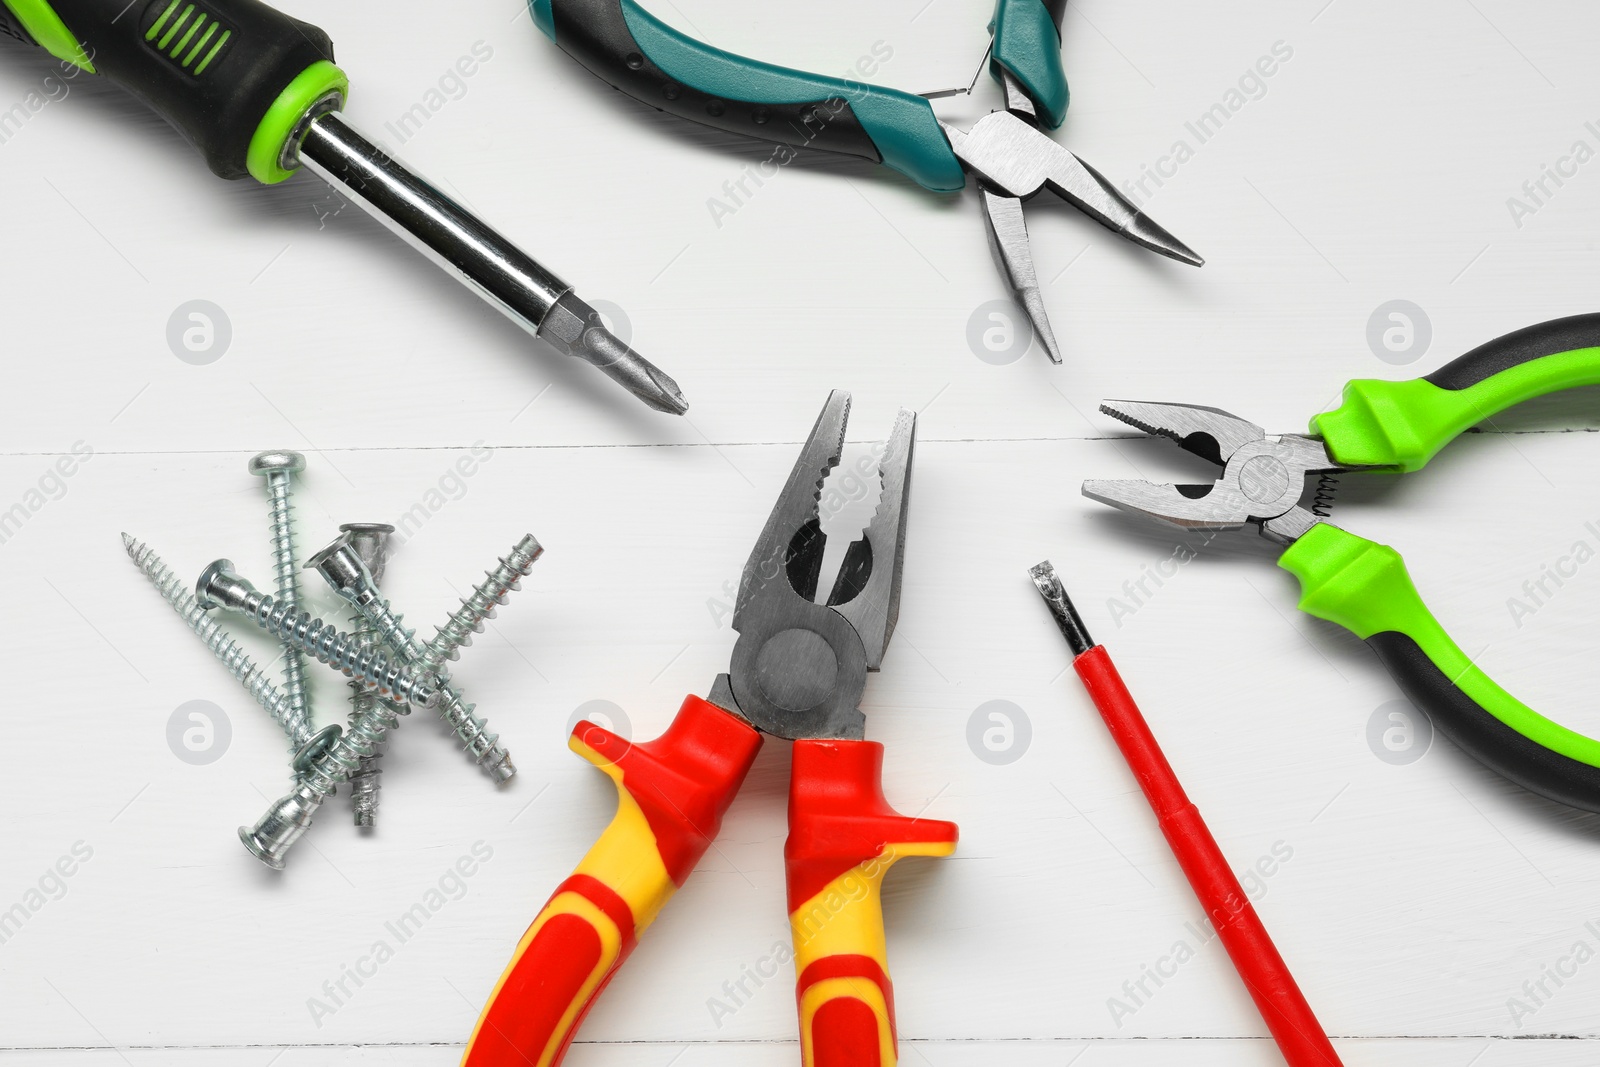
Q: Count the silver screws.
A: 6